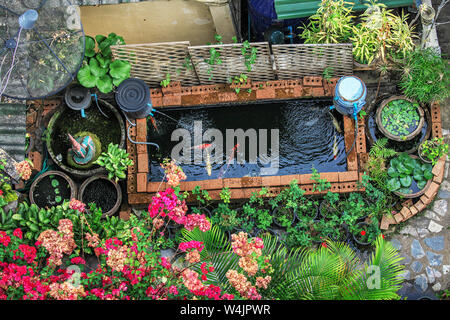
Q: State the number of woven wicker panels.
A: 3